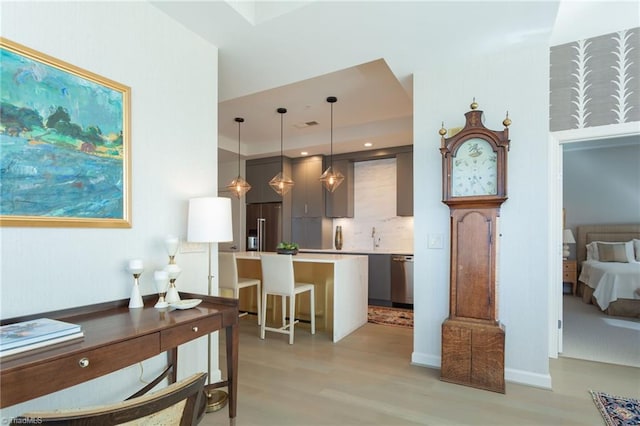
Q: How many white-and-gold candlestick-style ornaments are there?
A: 3